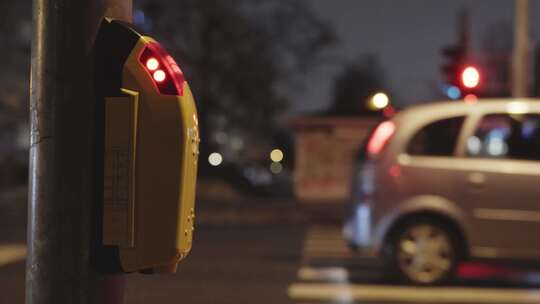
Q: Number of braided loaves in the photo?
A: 0